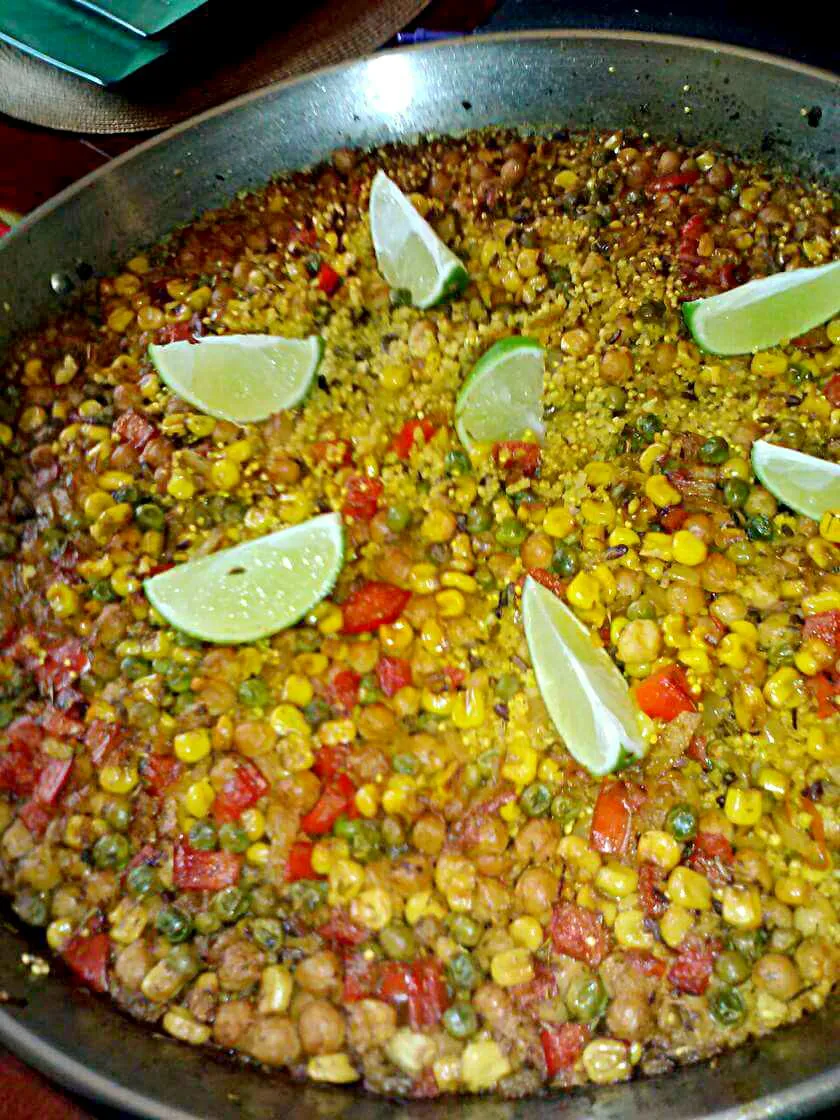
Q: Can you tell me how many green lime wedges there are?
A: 7